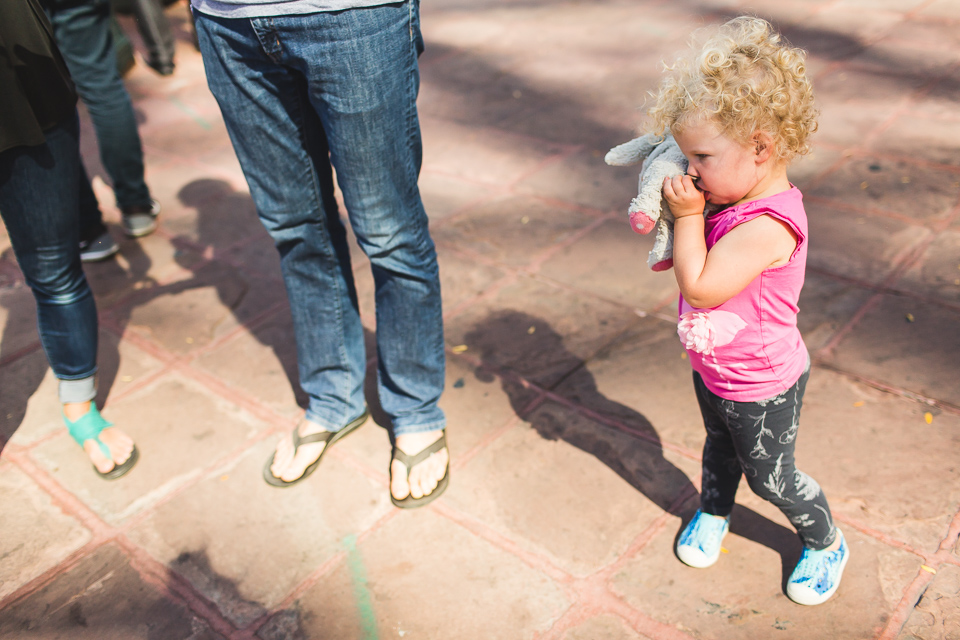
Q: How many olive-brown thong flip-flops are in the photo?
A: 2